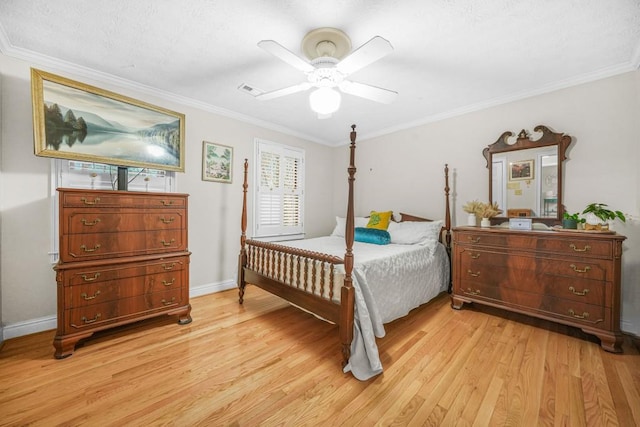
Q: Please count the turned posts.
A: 3